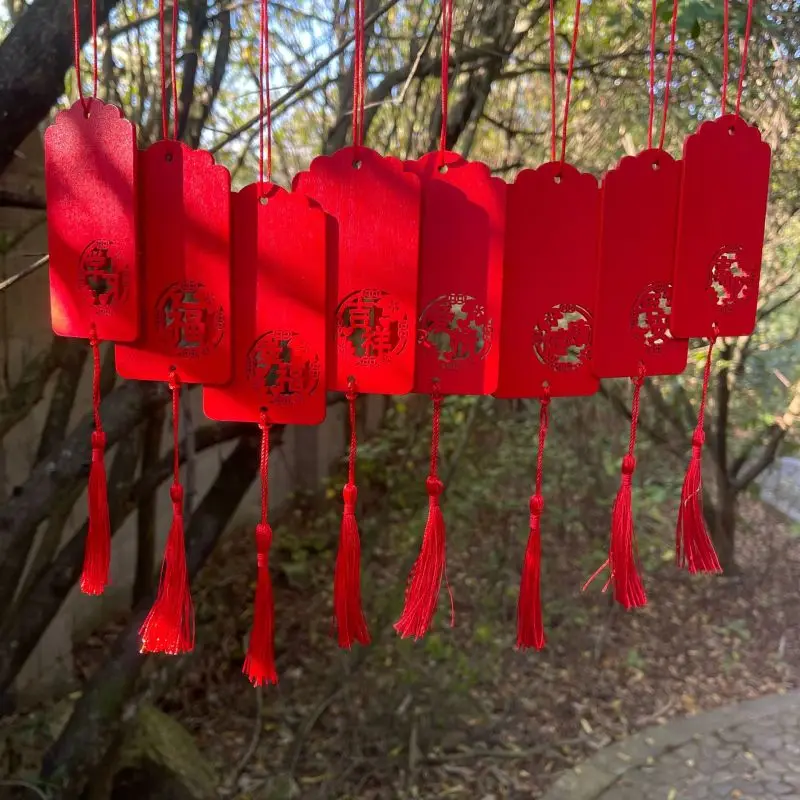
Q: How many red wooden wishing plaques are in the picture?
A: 8